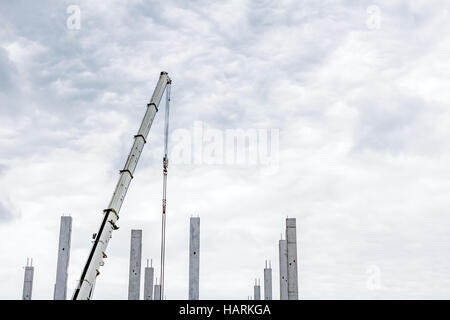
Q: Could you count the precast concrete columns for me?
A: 10